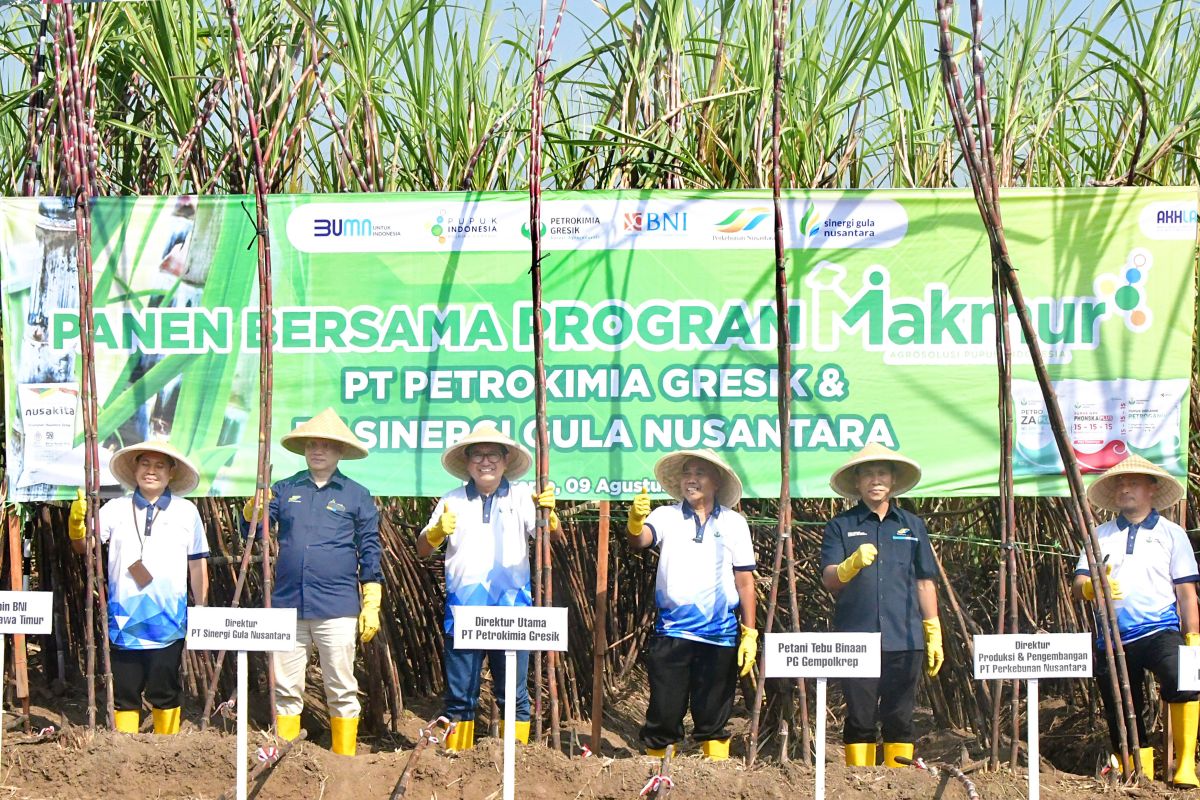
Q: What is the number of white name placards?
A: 6